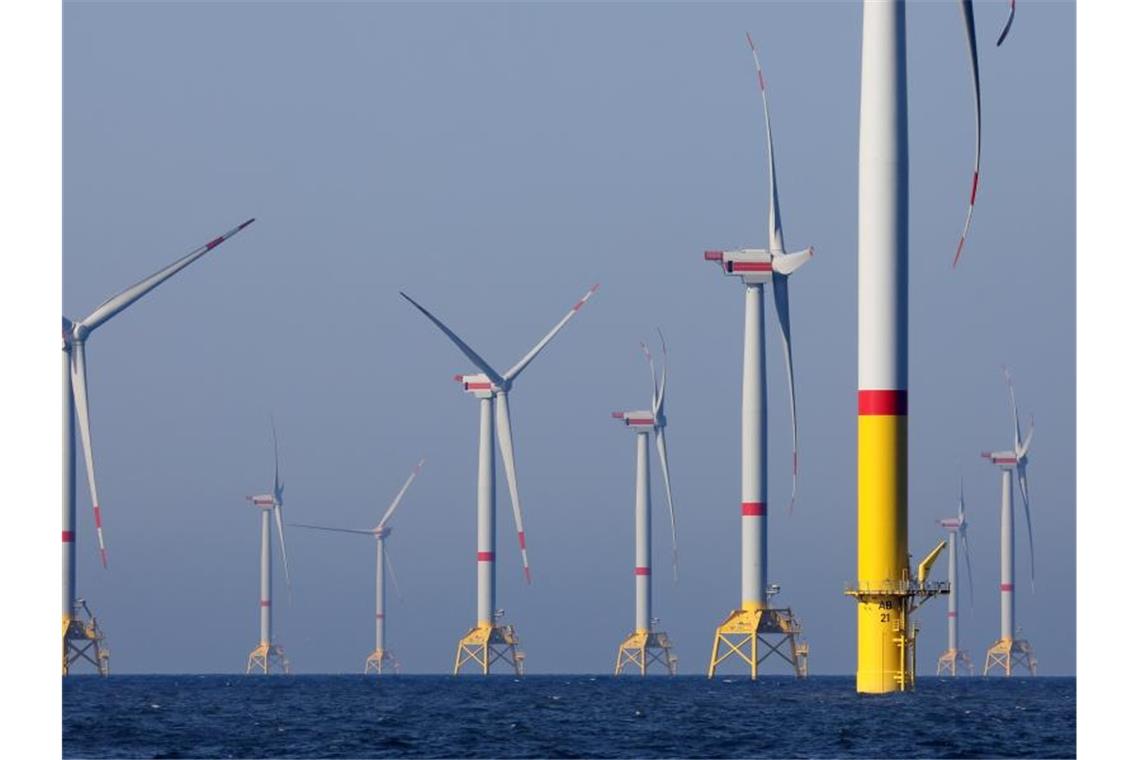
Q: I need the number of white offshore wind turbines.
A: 9